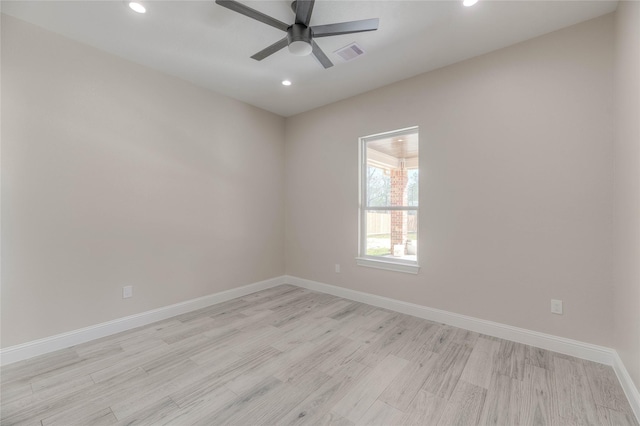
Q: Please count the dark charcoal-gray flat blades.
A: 5